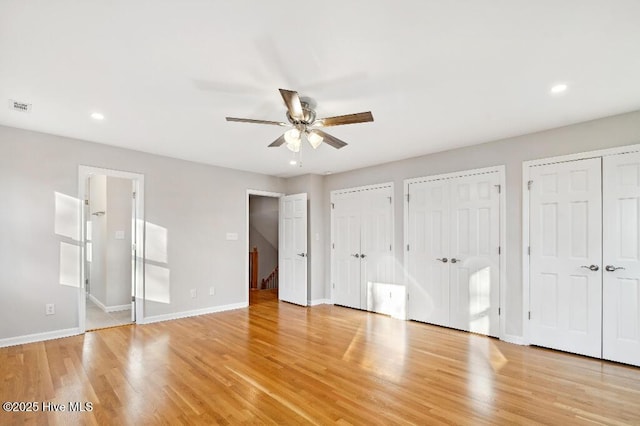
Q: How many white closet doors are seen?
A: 6